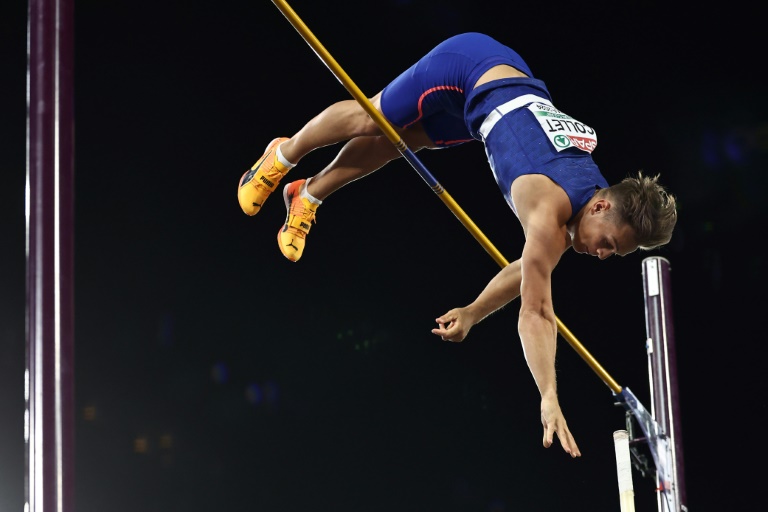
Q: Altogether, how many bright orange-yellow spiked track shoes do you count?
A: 2